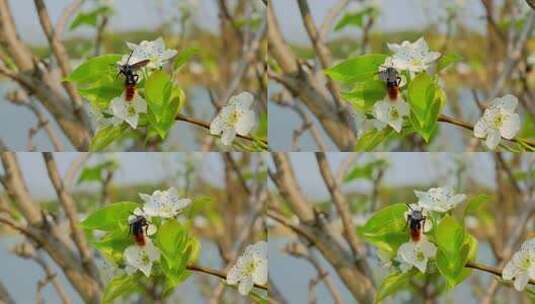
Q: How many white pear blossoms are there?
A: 12